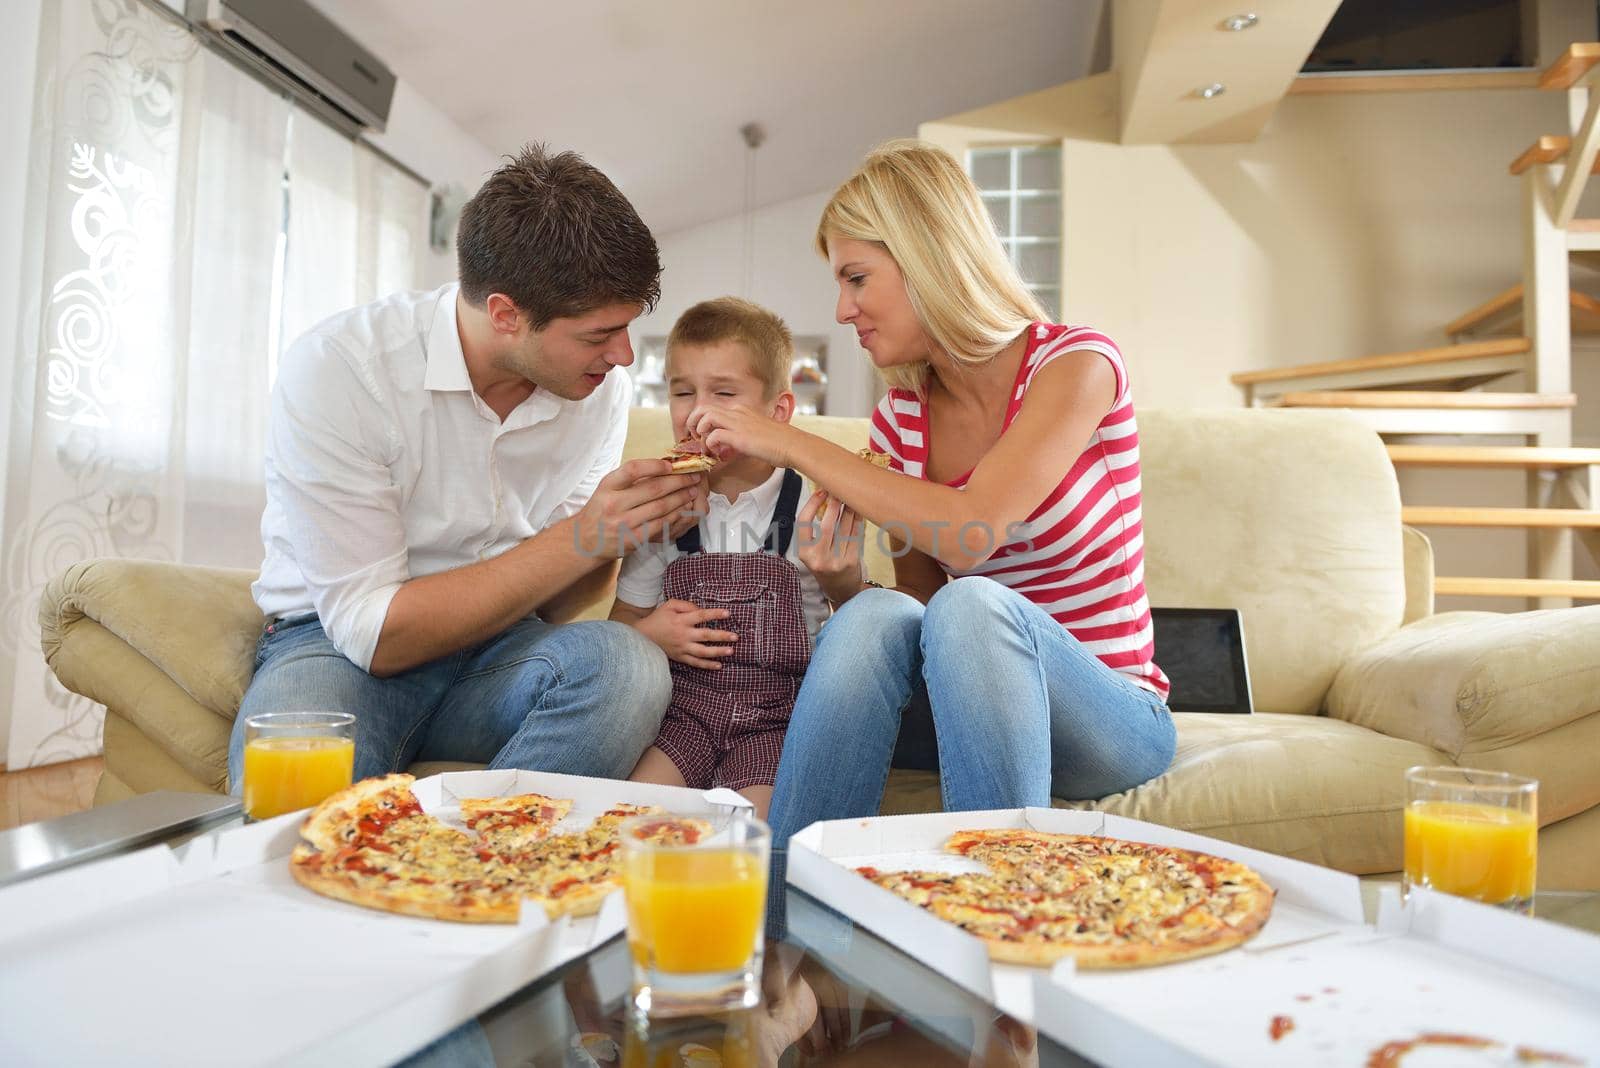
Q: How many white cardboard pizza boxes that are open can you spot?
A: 2